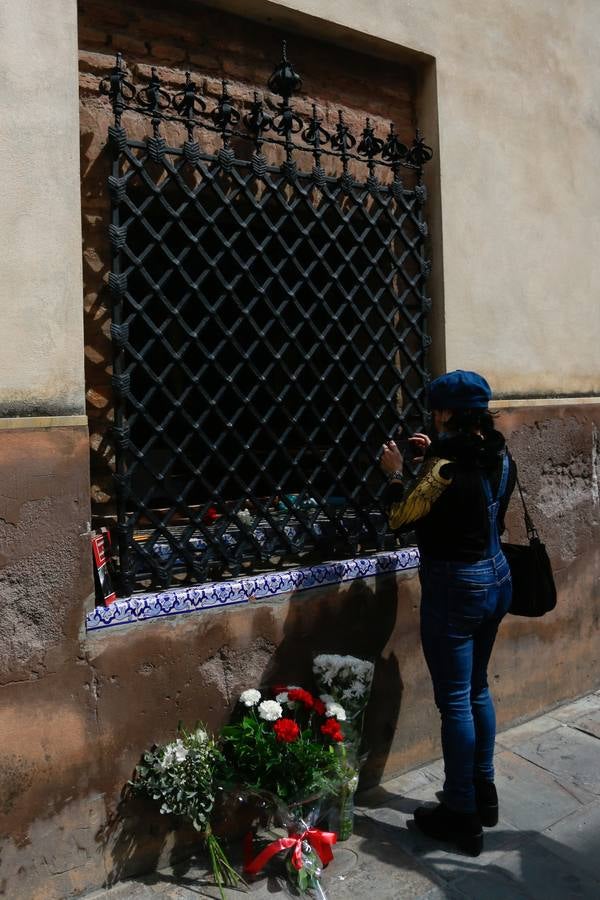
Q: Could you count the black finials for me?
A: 11